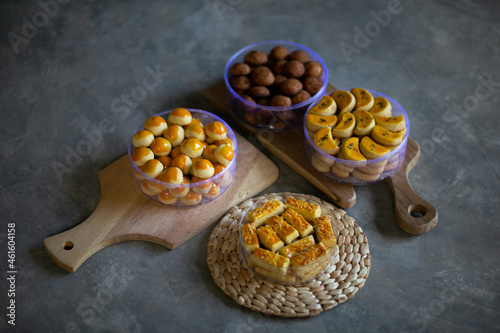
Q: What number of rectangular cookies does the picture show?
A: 10